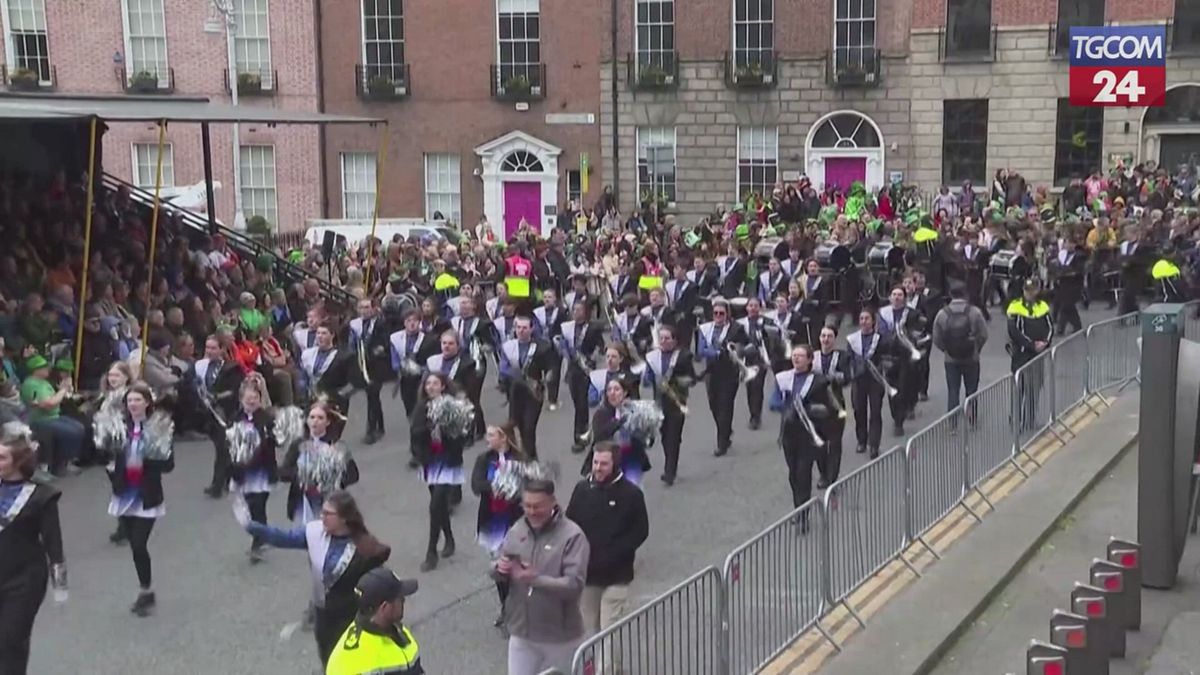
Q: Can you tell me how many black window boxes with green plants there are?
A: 8